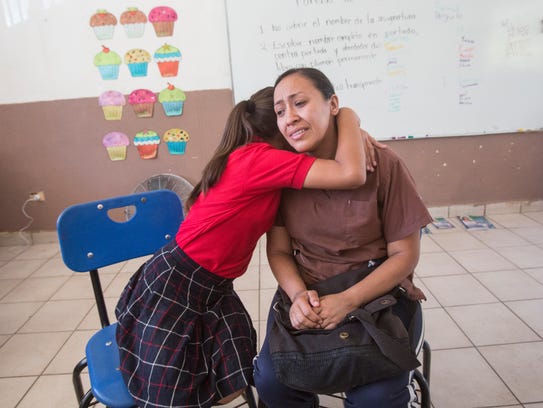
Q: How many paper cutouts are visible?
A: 12